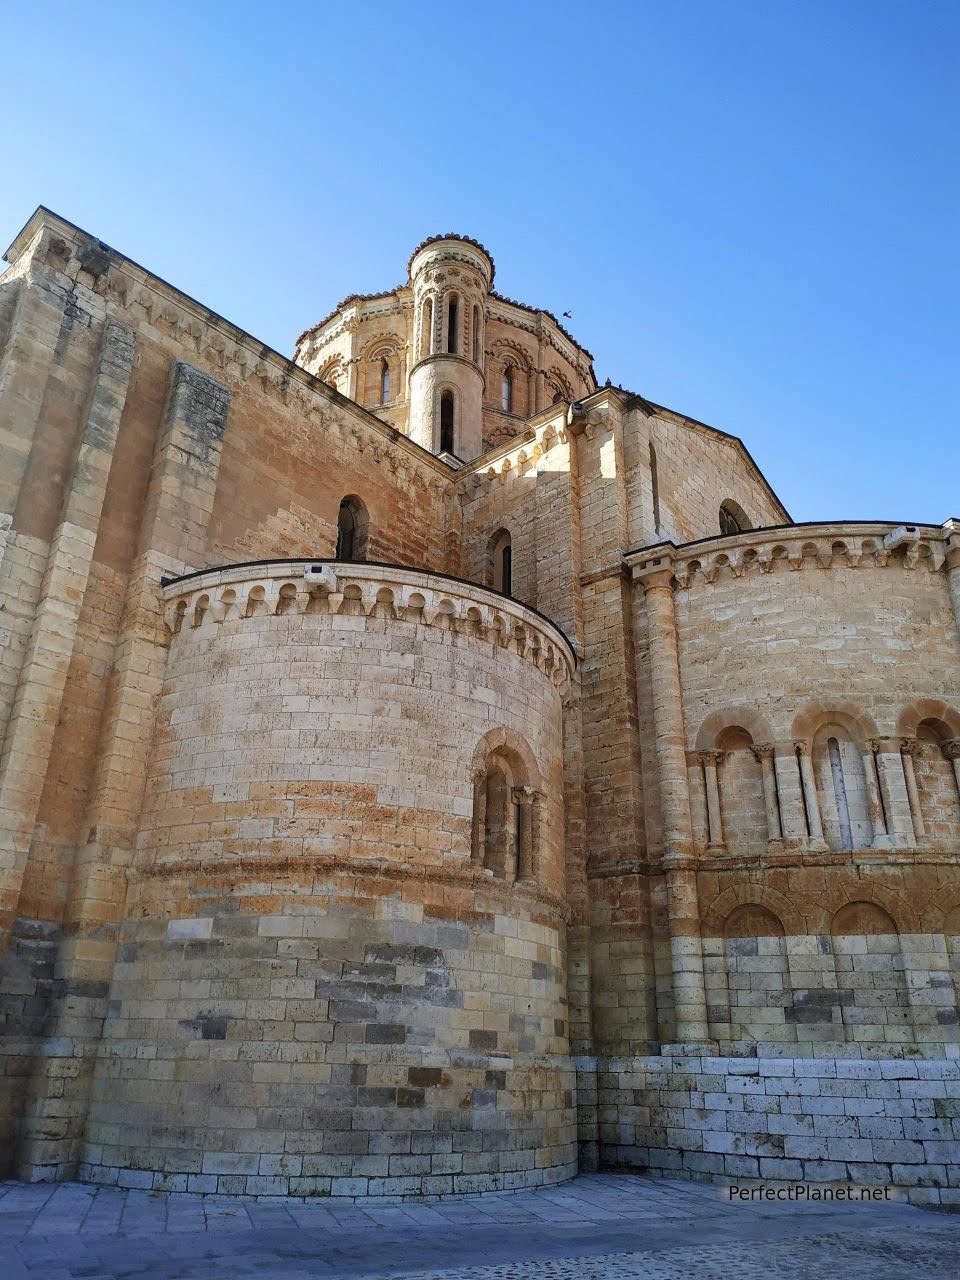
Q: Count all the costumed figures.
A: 0